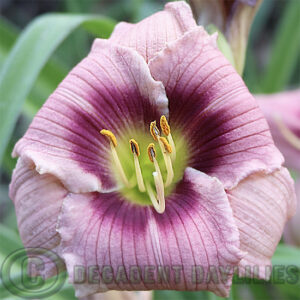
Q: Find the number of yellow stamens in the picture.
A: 6